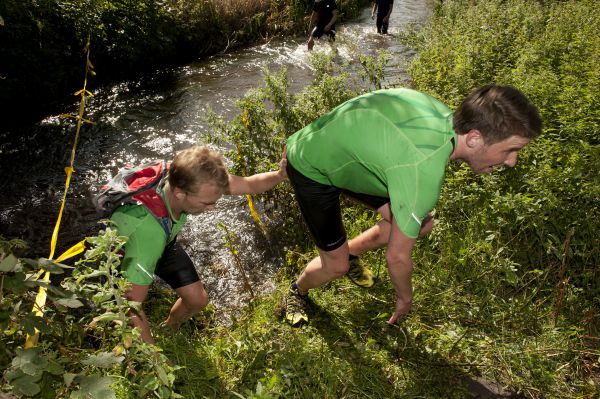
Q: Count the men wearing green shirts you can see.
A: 2